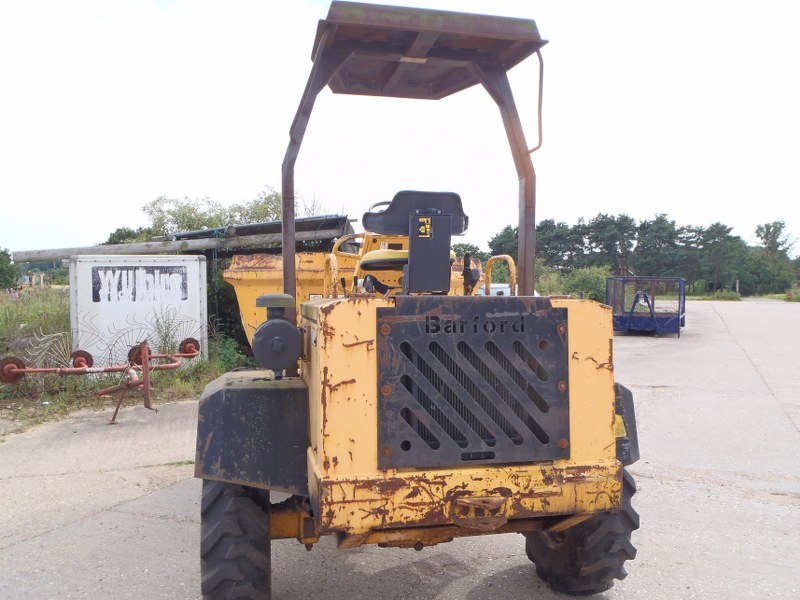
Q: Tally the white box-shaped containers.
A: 1